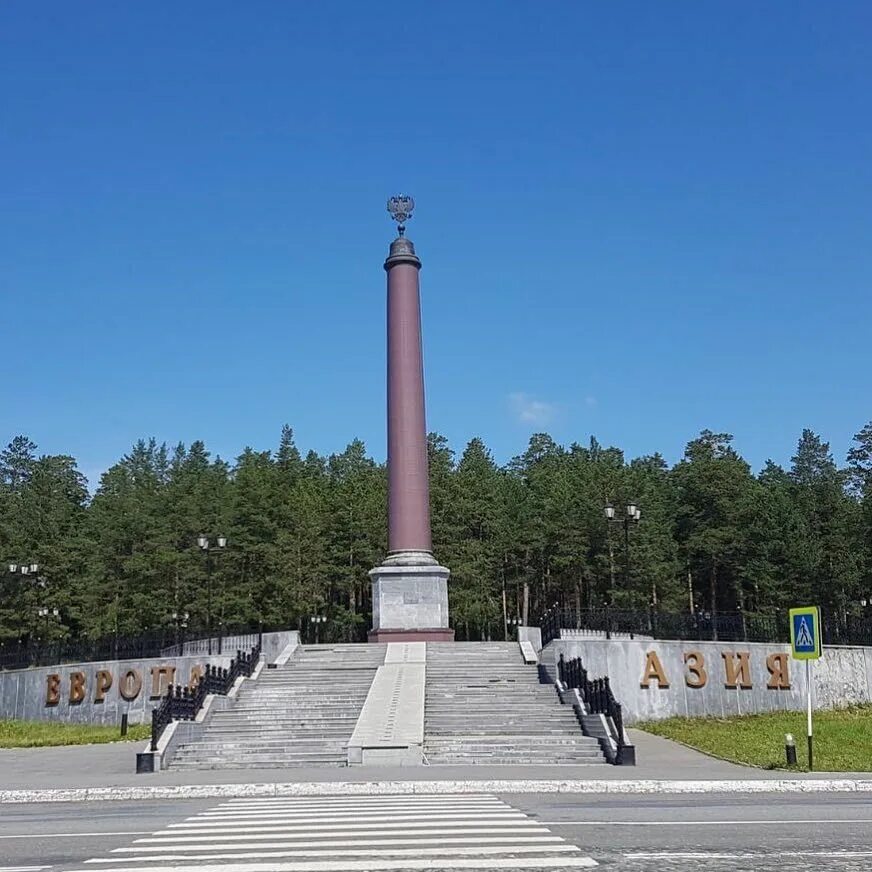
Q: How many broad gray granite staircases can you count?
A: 2